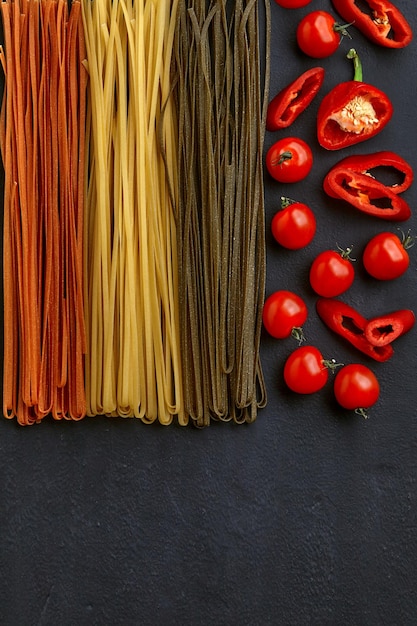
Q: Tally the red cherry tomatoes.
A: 9